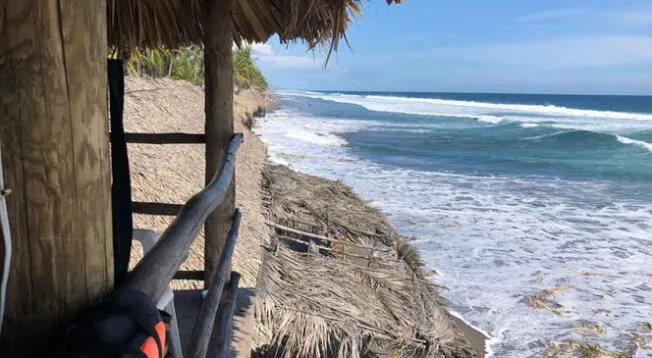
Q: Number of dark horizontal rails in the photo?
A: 3